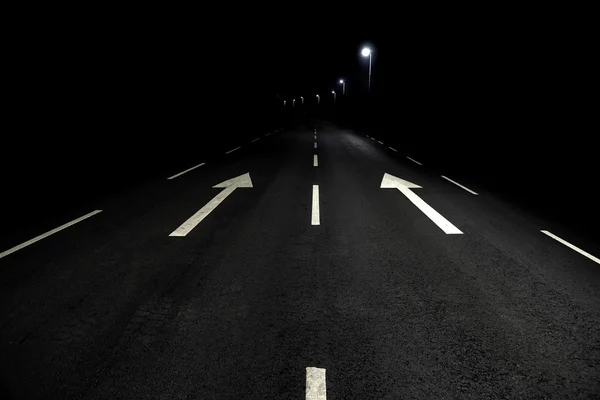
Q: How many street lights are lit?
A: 7